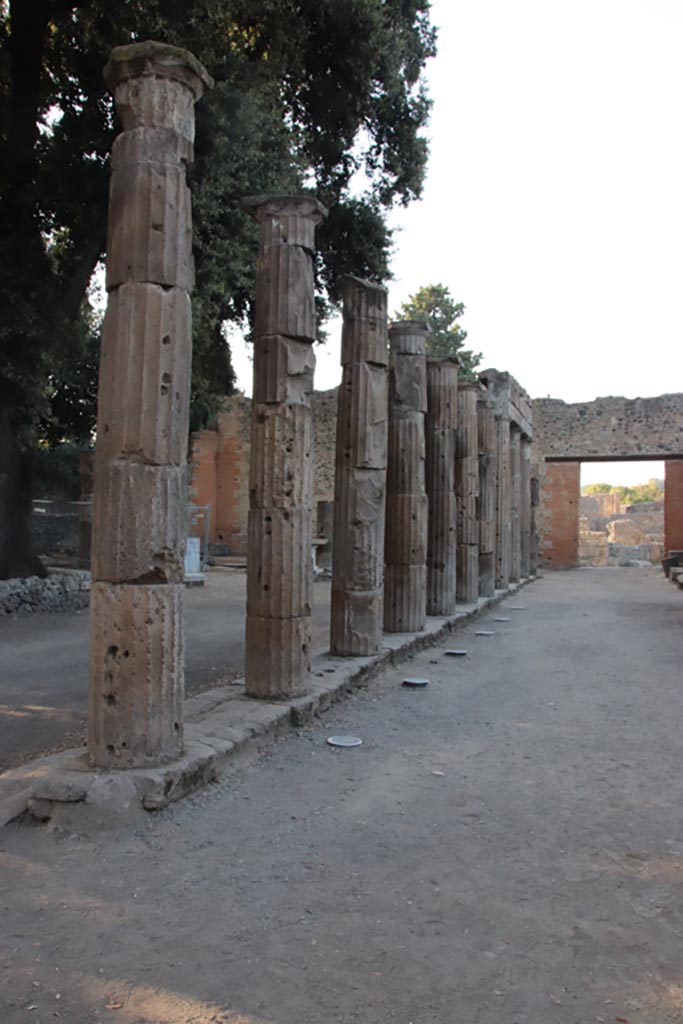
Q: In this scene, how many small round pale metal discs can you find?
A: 6